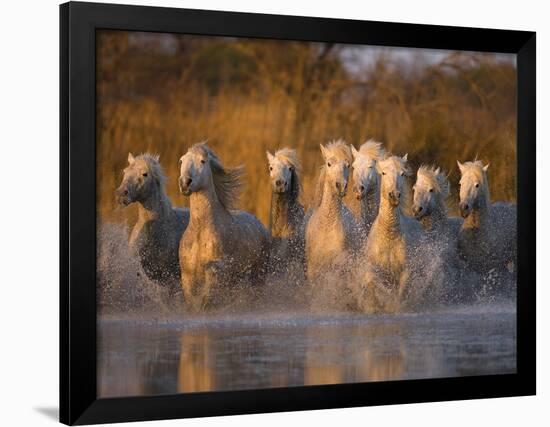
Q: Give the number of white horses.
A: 8